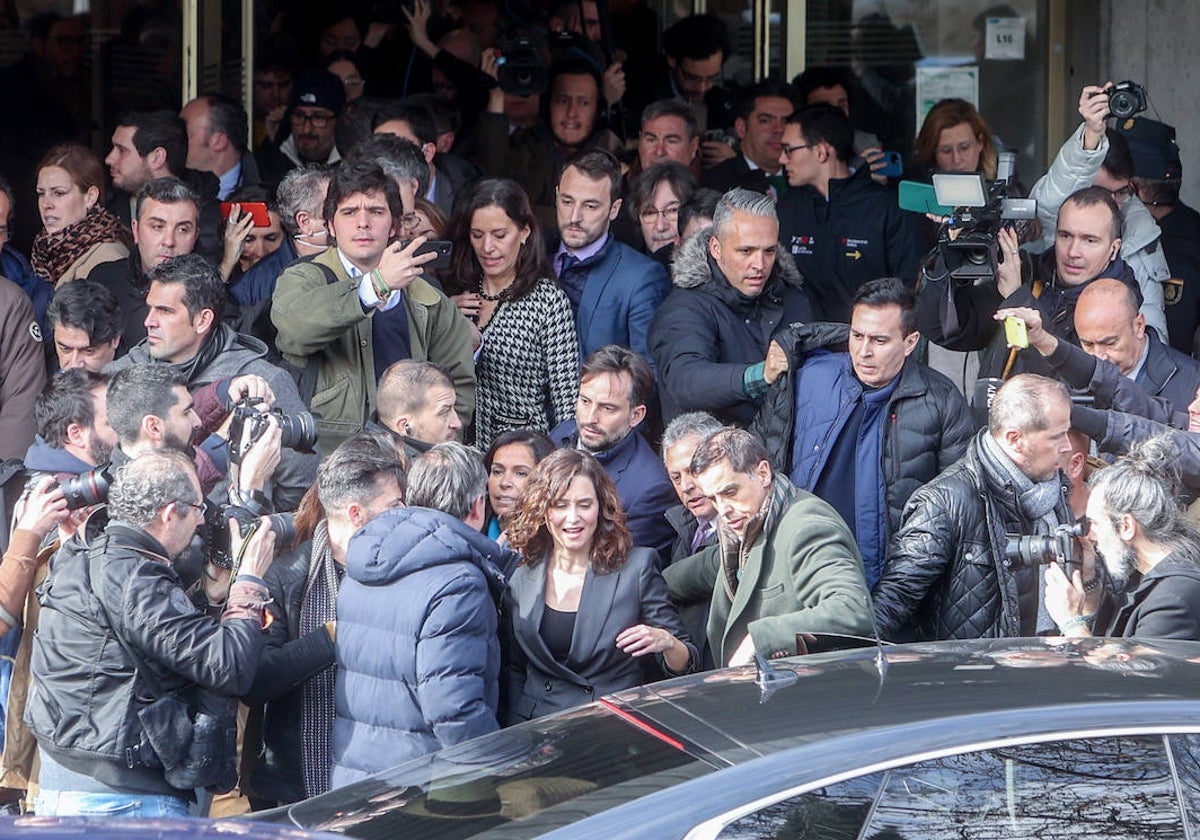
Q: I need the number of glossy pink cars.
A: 0